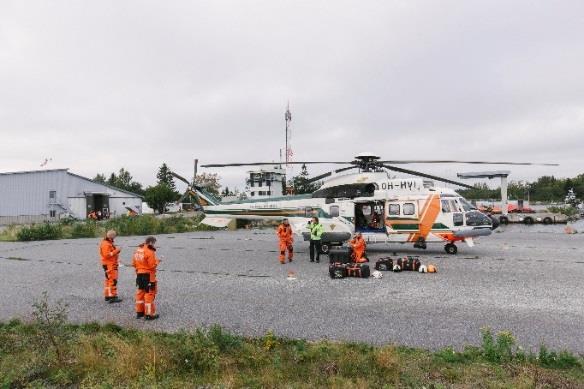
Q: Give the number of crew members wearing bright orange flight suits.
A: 4